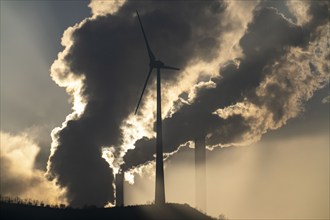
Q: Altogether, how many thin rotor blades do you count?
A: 3